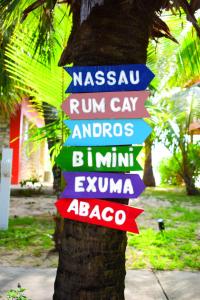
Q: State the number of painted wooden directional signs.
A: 6